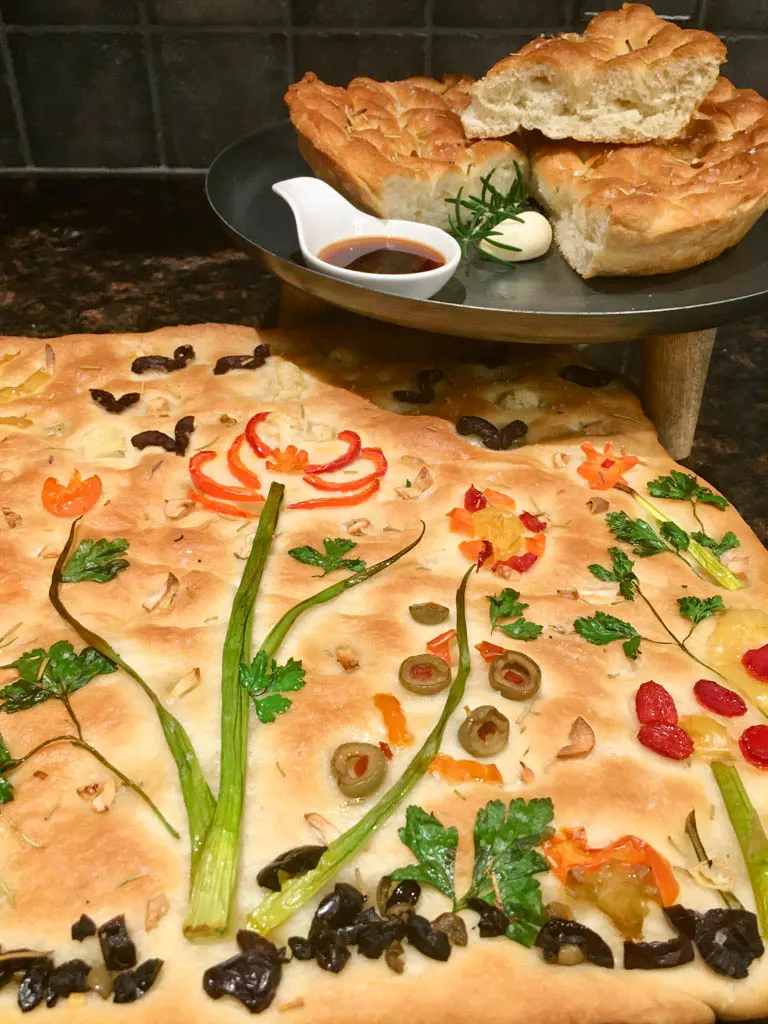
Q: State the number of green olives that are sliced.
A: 5